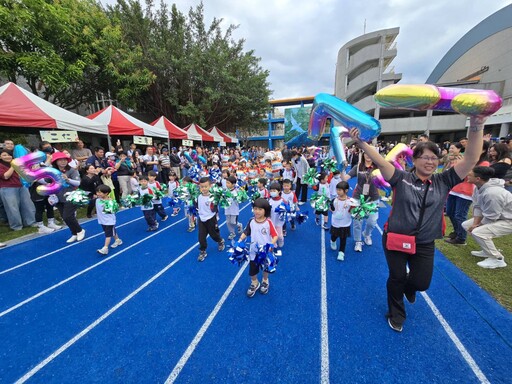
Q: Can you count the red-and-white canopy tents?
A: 5